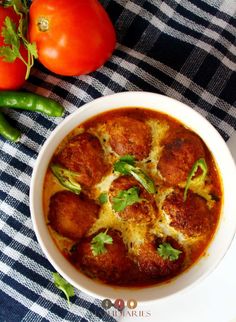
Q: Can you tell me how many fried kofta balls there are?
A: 8